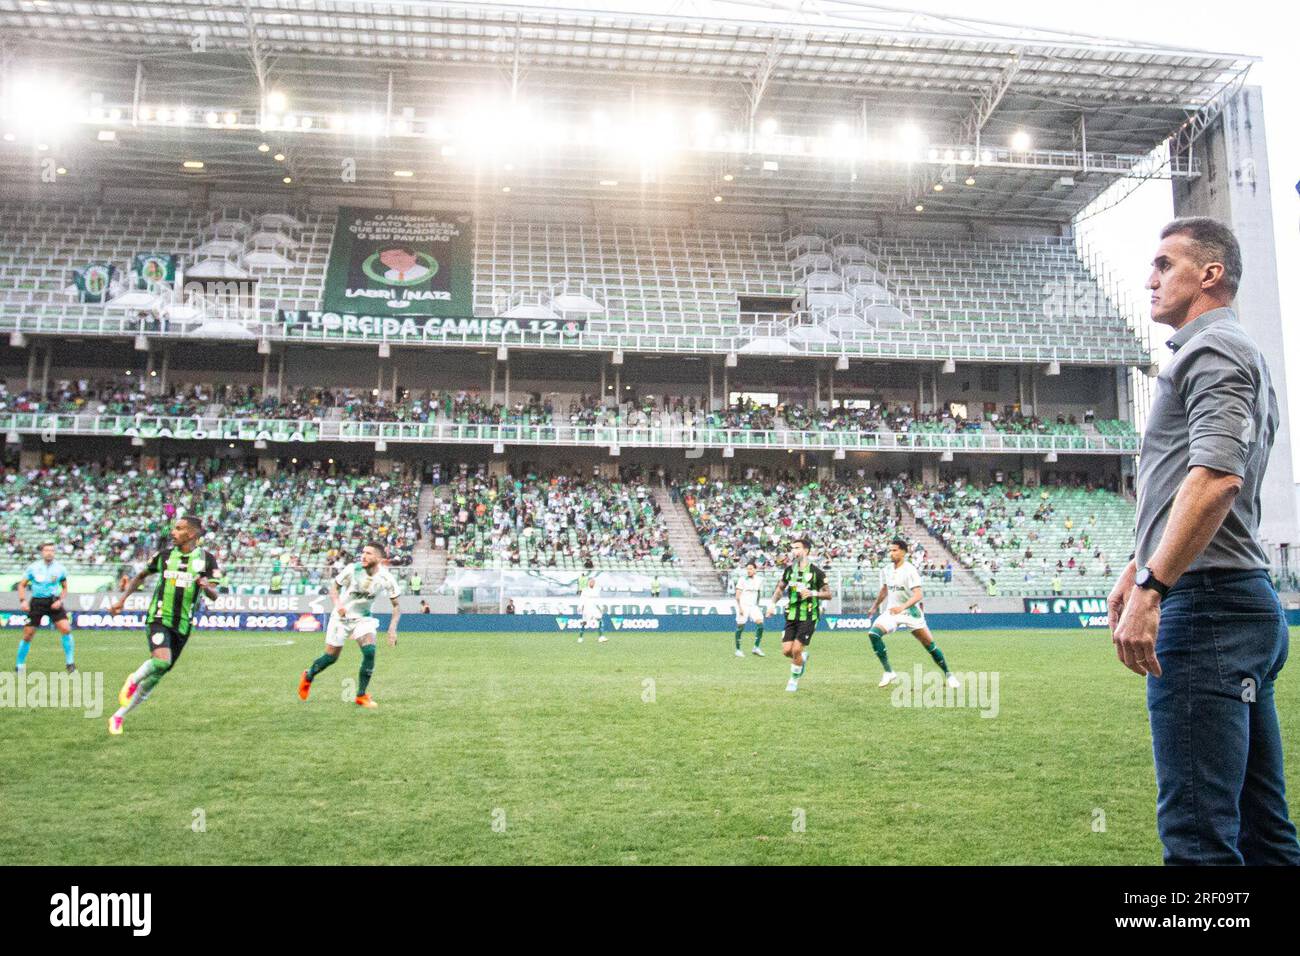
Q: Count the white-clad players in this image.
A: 4